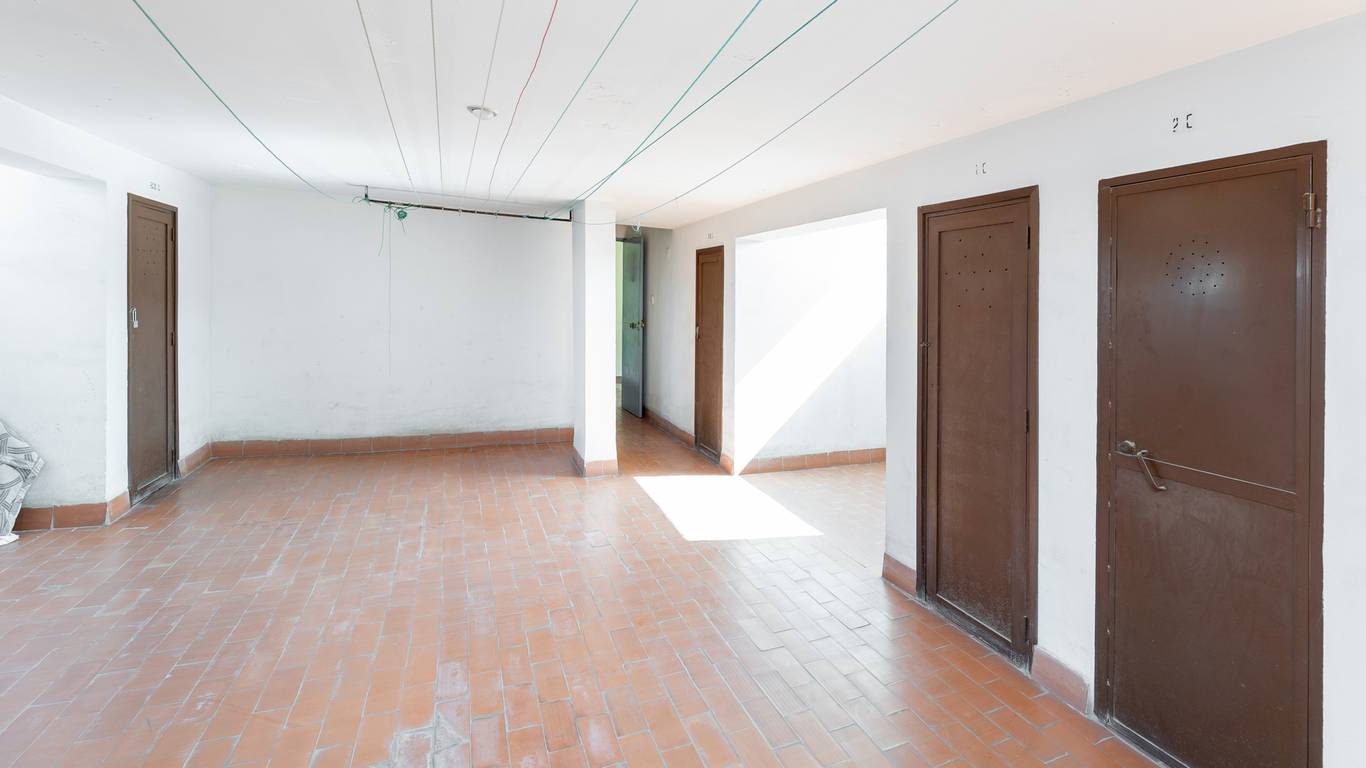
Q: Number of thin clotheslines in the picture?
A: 9